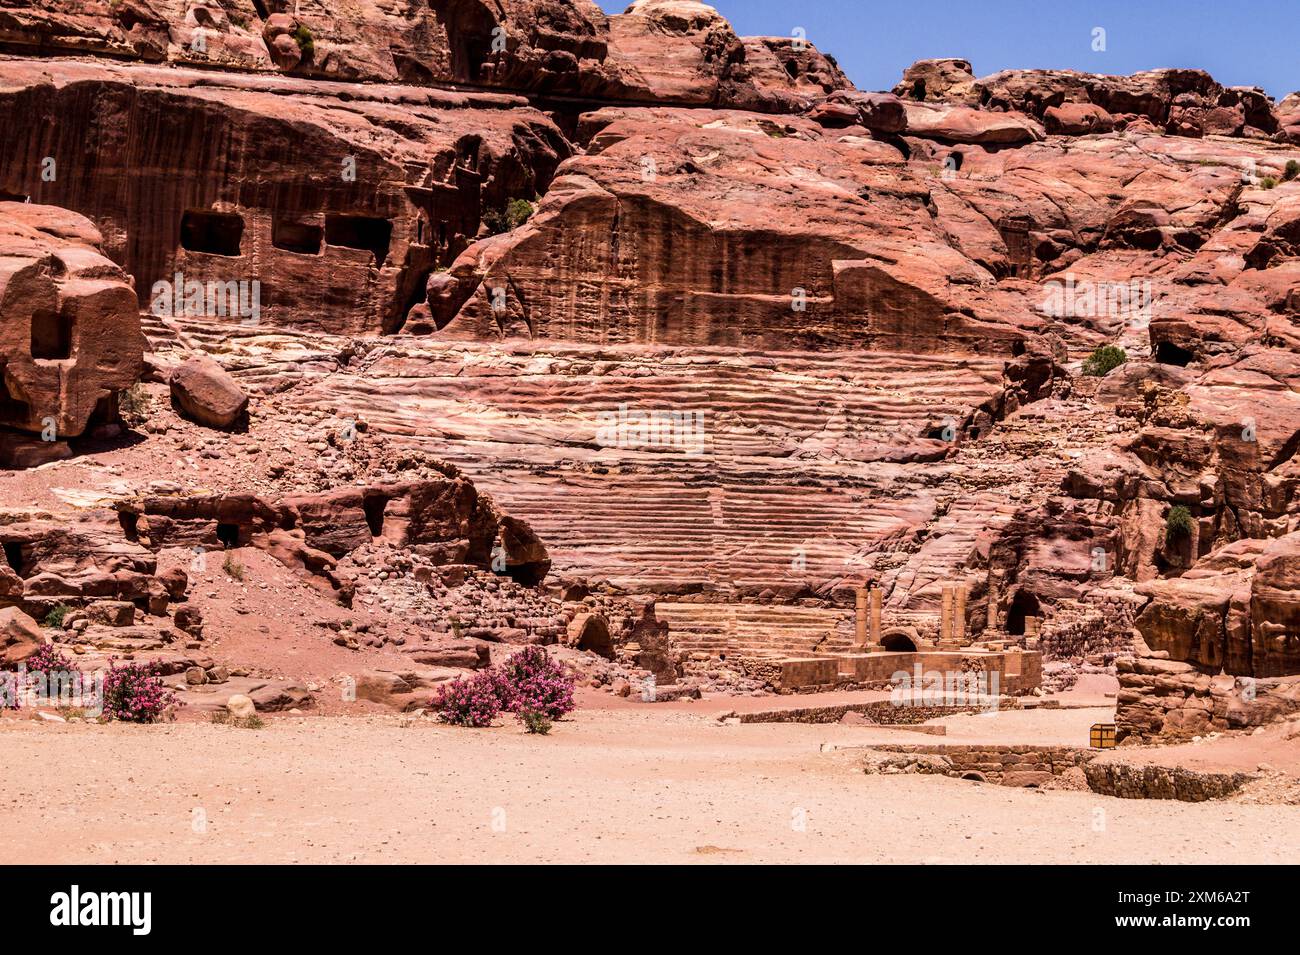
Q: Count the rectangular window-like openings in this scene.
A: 4